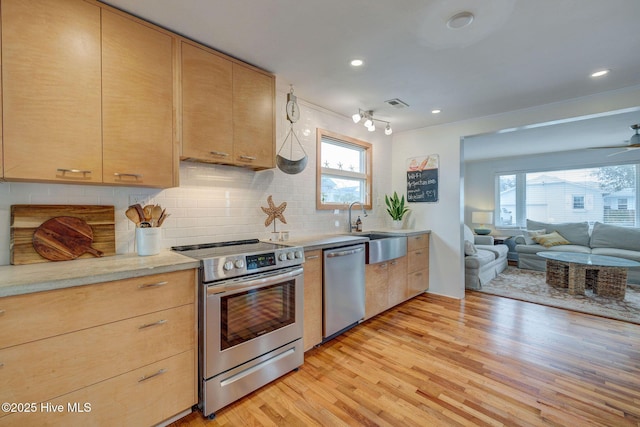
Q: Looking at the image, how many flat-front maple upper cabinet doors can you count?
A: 4